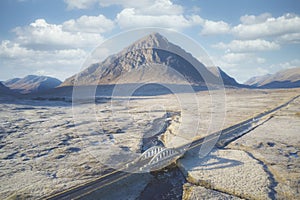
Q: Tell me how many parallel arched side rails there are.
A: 2